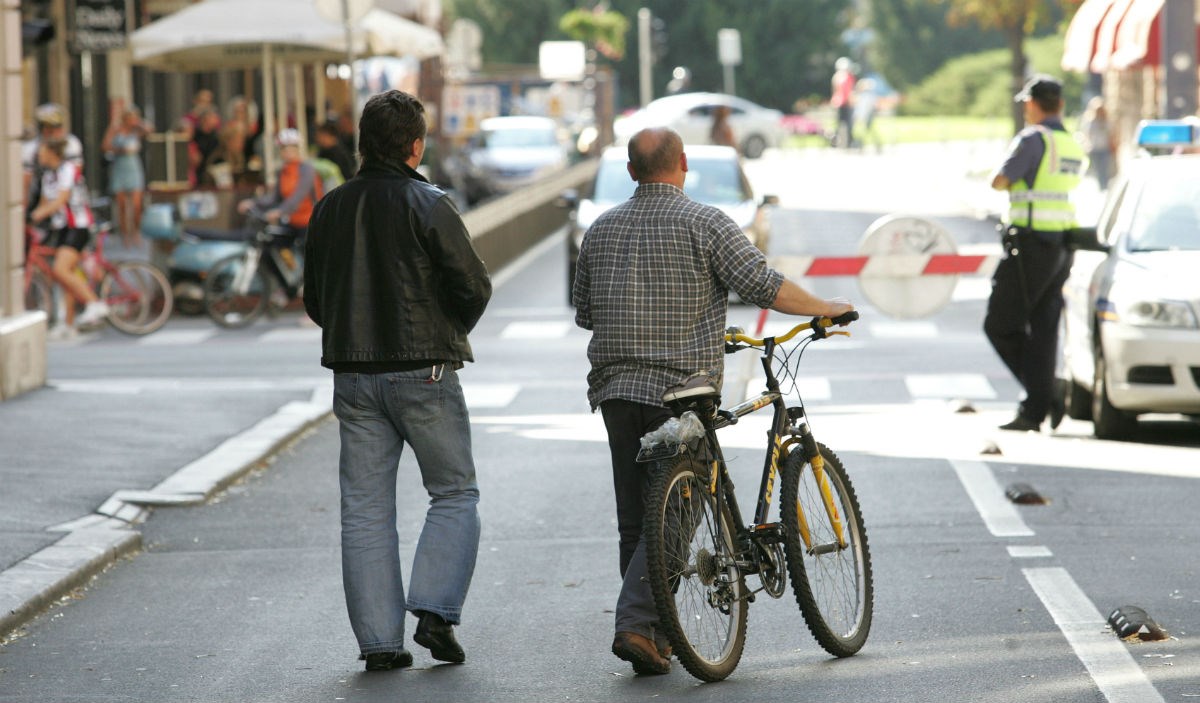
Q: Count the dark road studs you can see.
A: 4